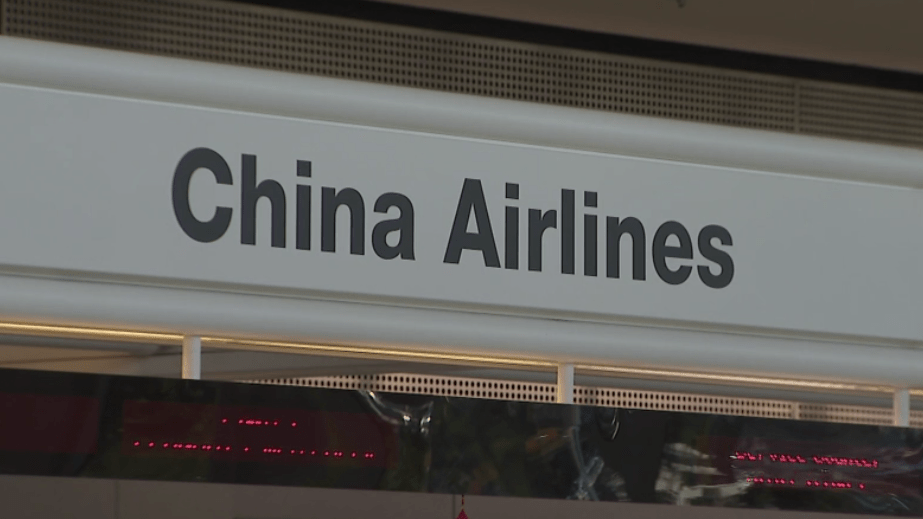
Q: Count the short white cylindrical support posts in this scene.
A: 3